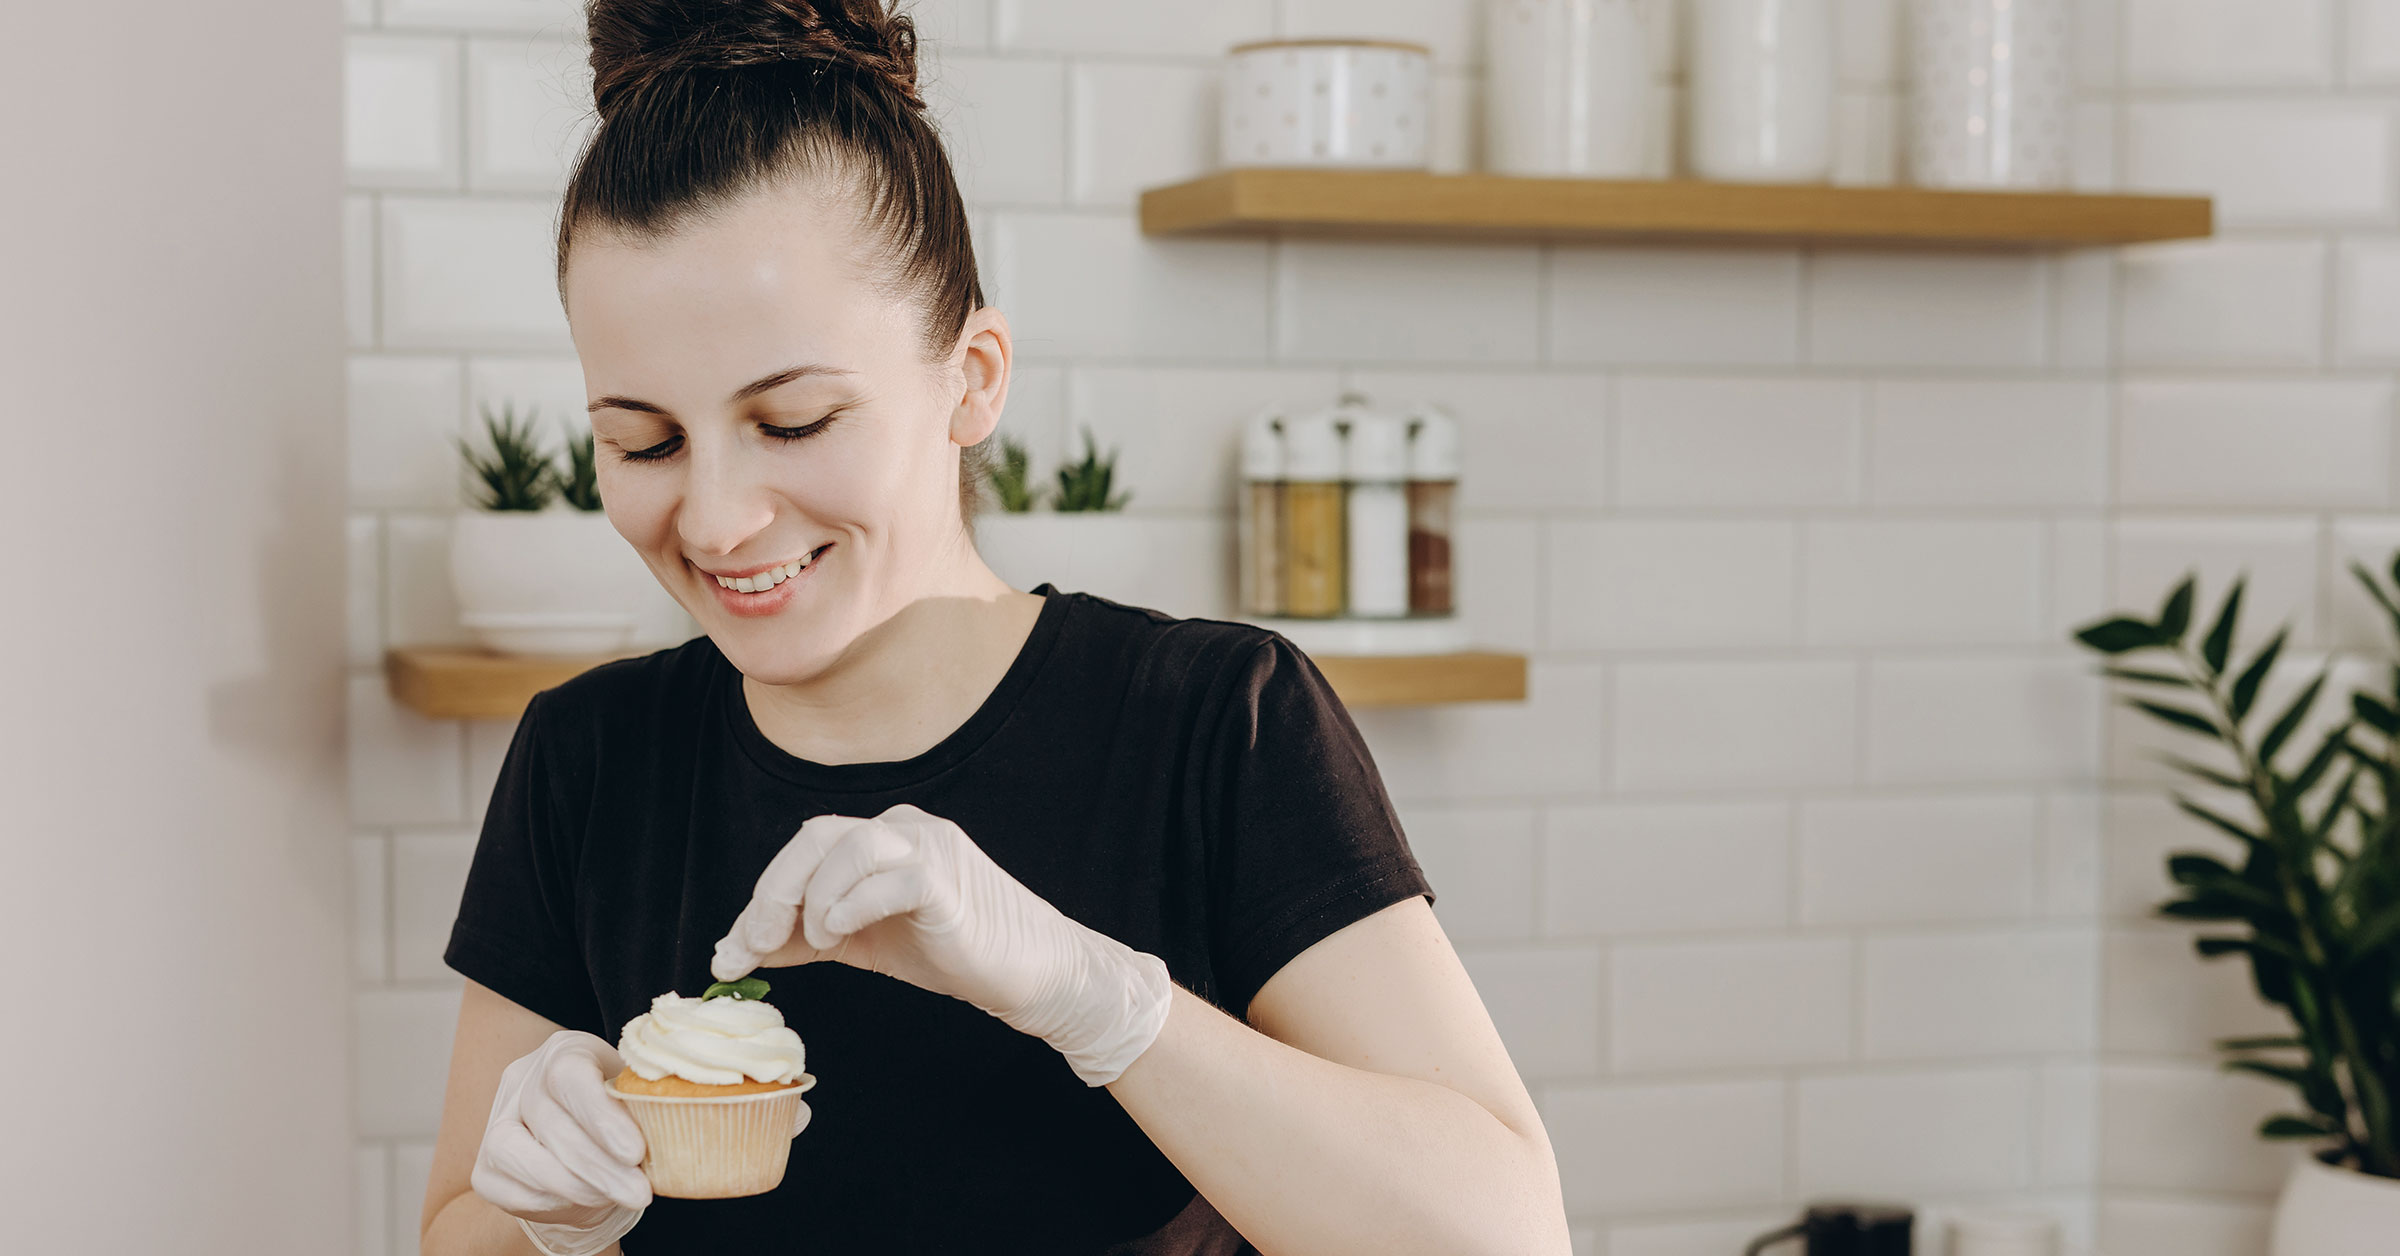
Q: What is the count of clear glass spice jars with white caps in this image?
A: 4